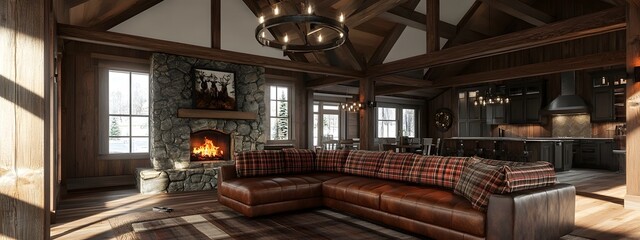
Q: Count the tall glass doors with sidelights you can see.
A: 1